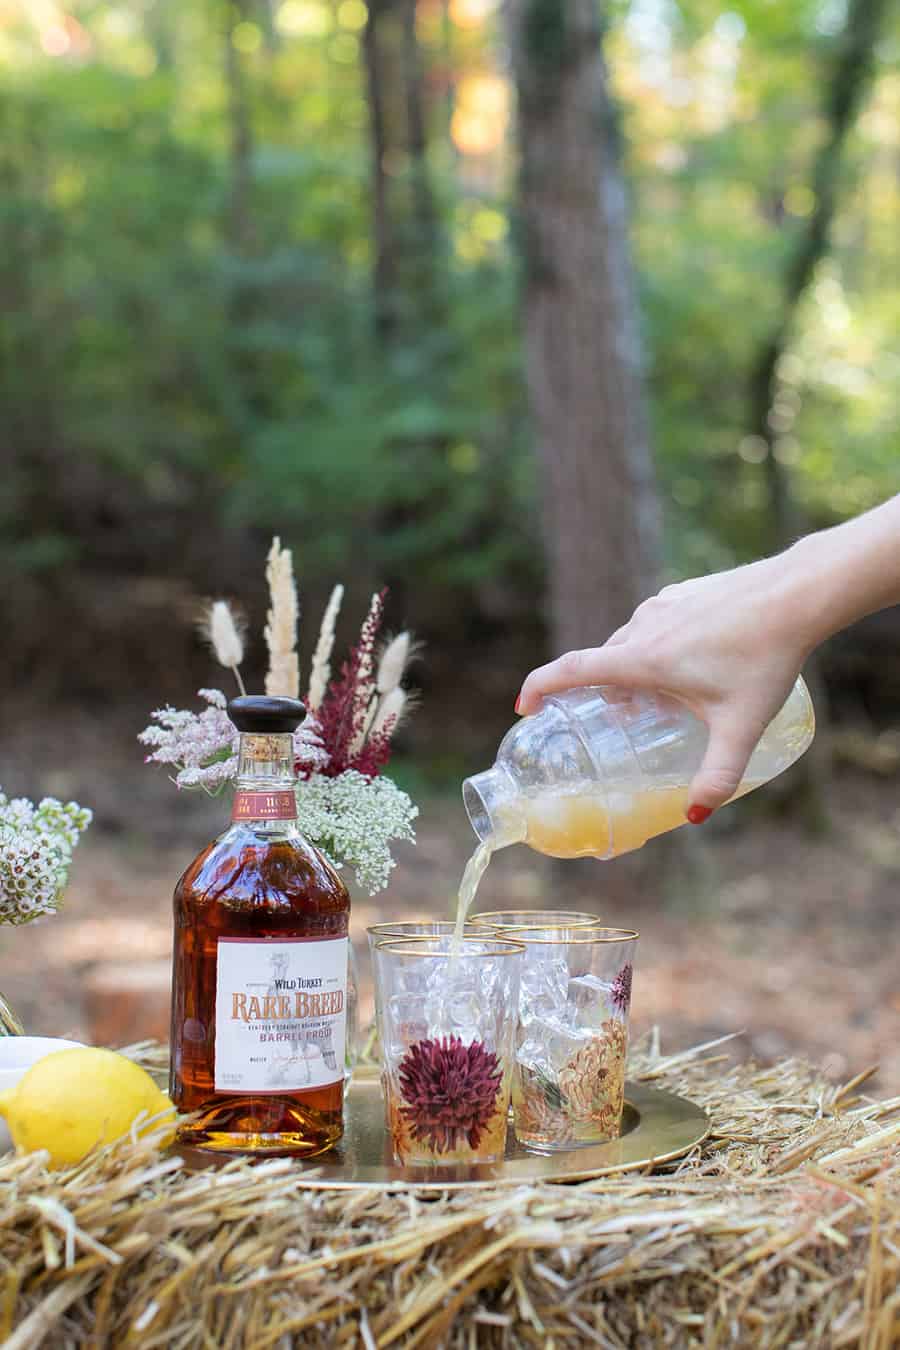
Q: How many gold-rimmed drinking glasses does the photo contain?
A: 4